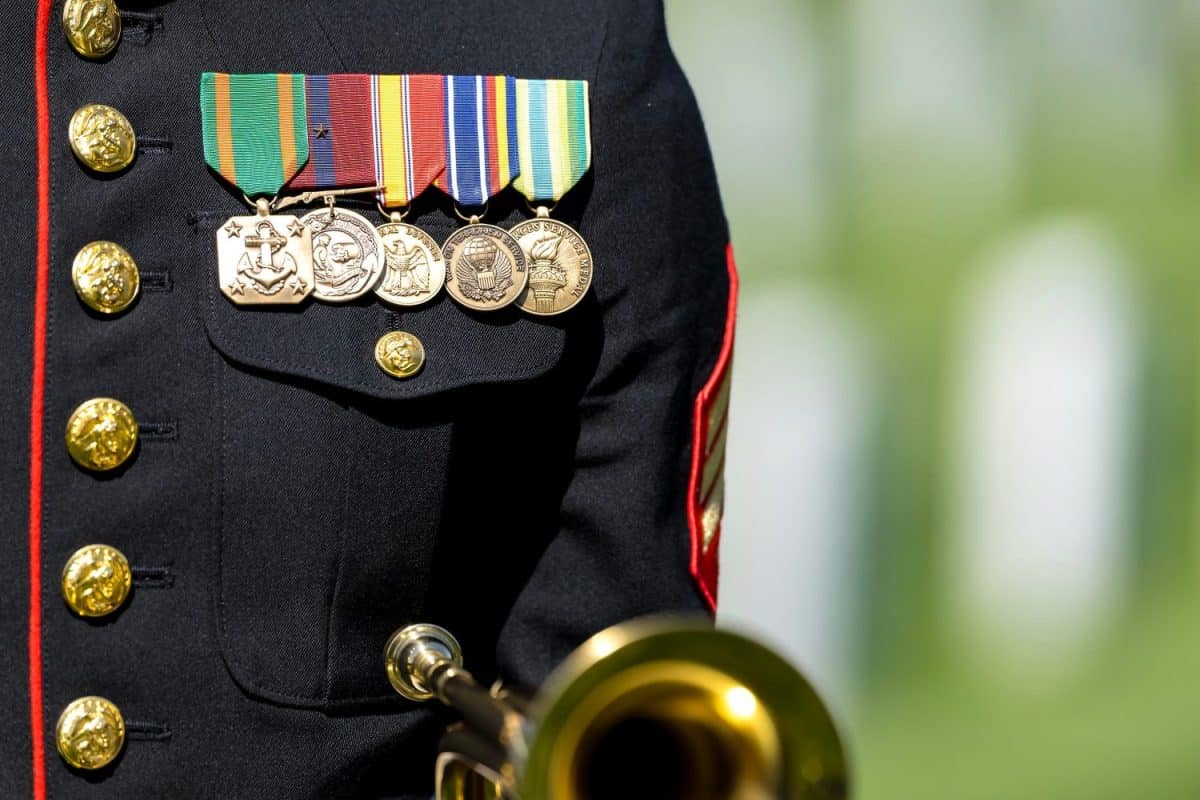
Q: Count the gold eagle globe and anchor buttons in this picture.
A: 7